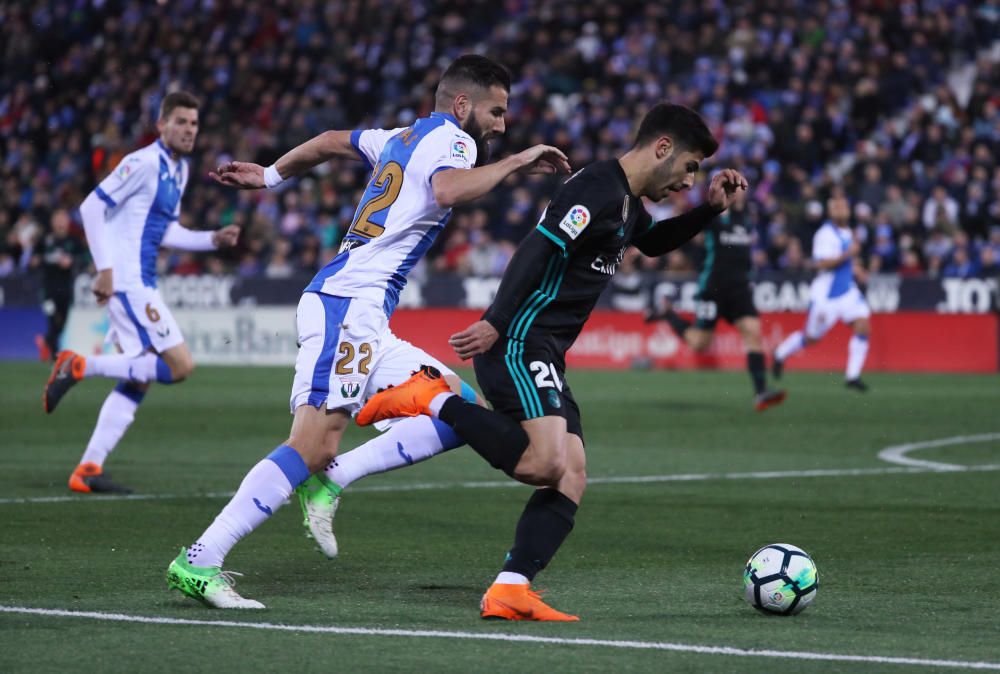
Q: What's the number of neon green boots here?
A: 2